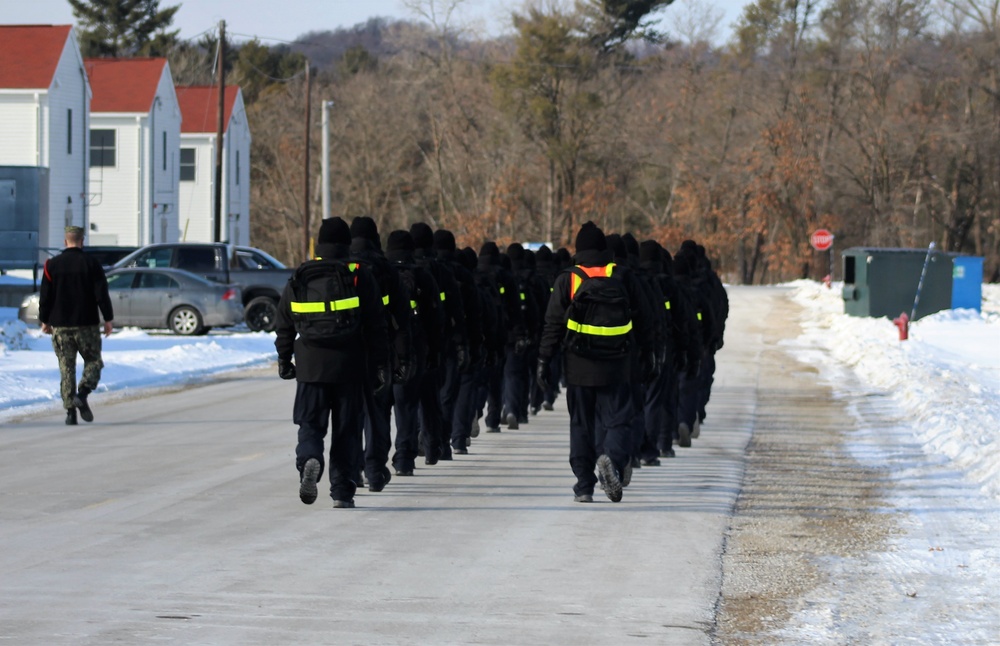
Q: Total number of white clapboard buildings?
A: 3